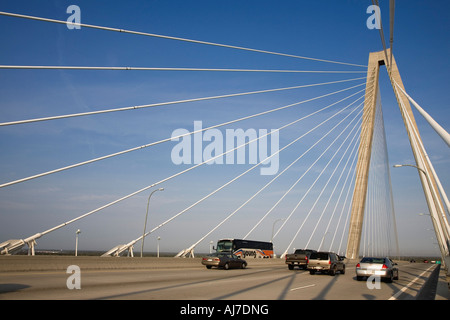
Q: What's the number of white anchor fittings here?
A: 3